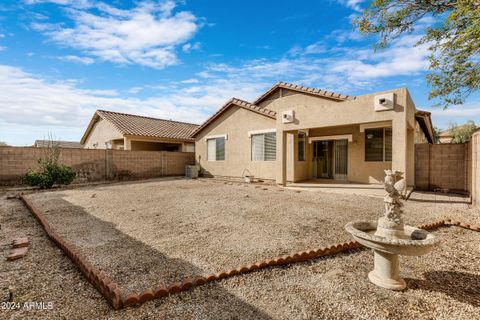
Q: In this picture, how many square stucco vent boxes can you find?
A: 2